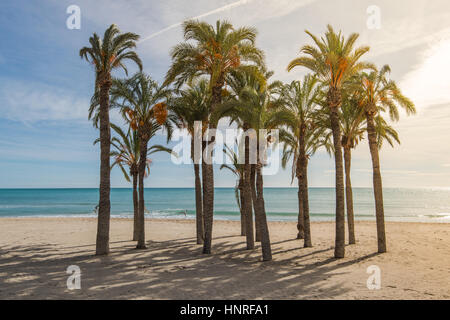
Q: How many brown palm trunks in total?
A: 14